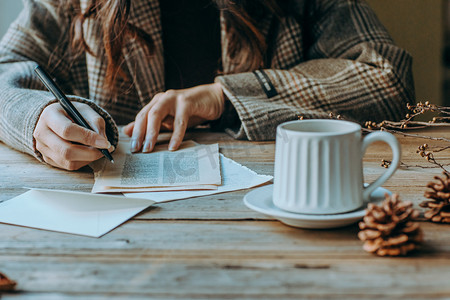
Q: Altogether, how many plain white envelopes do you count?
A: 1